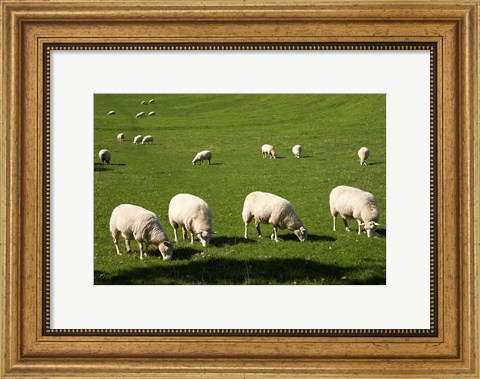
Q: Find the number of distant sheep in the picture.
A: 13